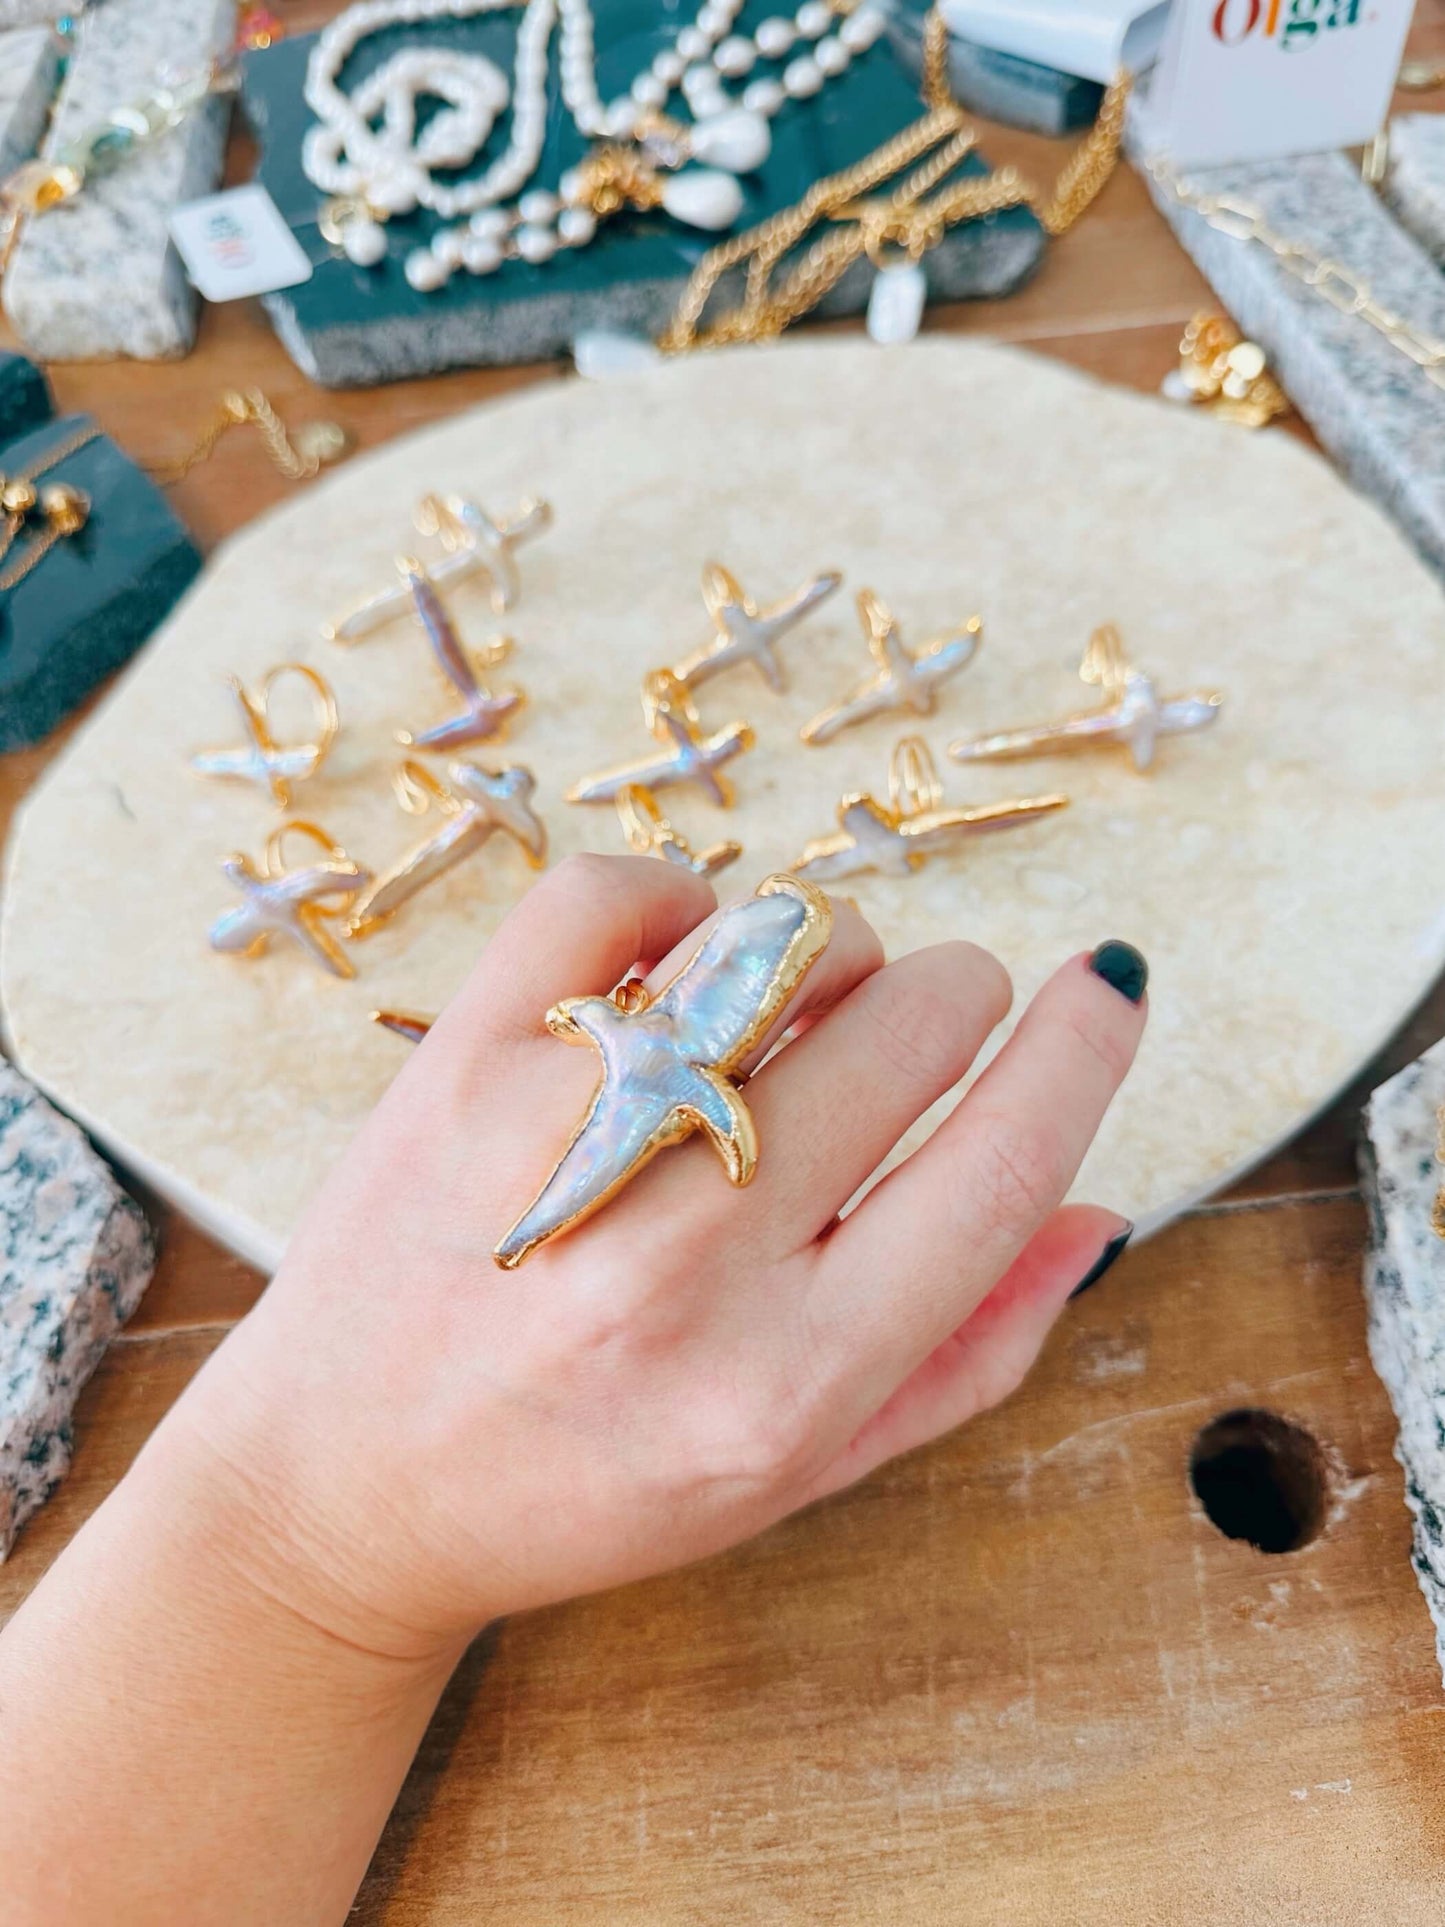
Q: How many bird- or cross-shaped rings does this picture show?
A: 13